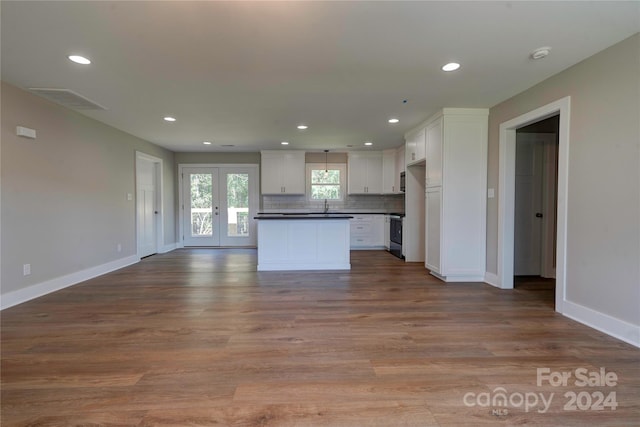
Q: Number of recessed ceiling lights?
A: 8